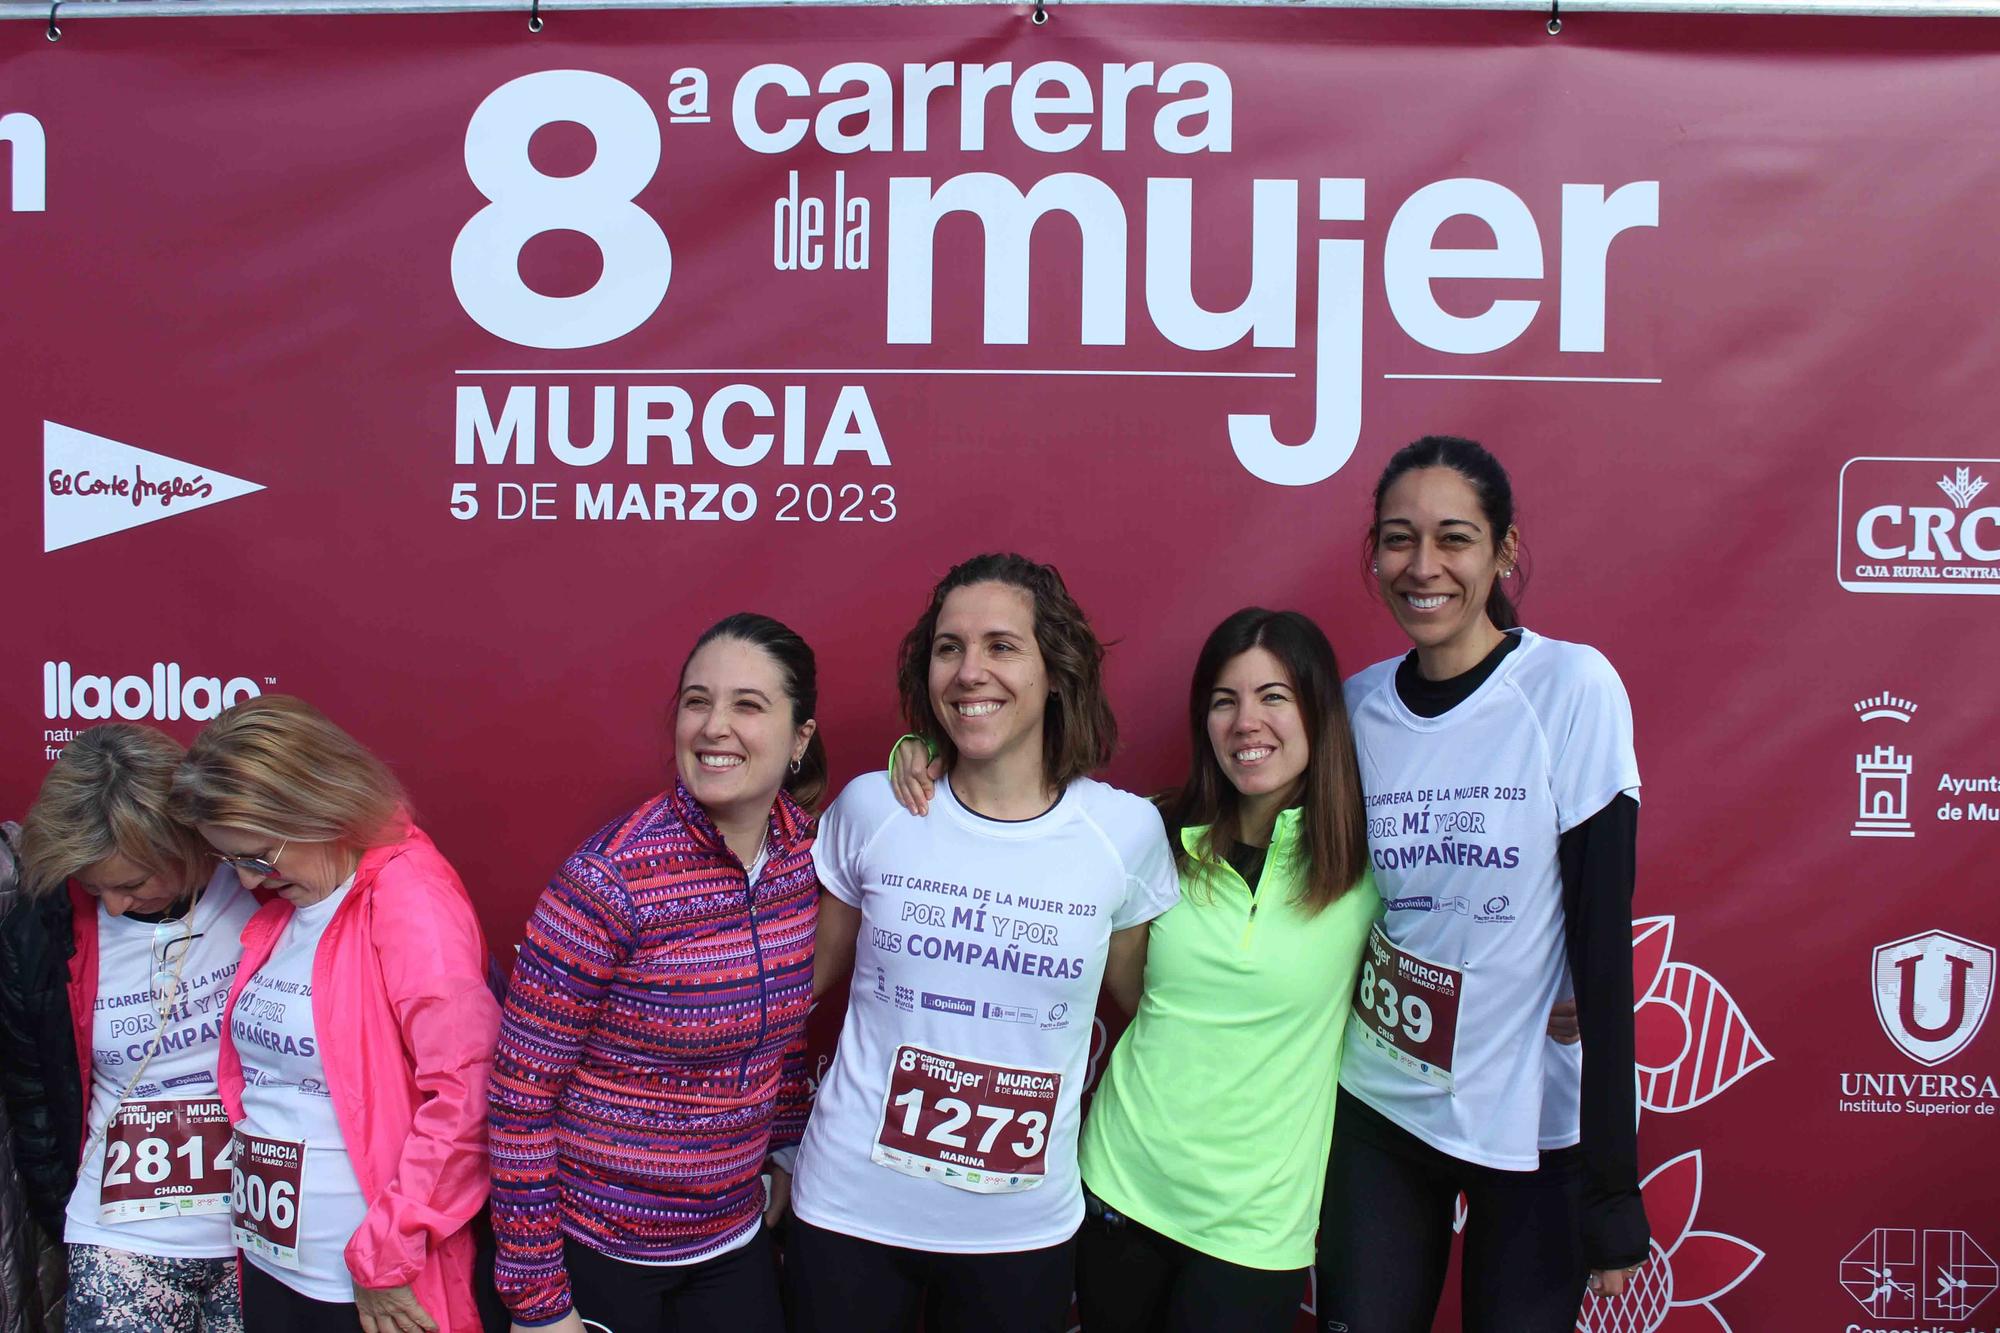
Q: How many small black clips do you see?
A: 4